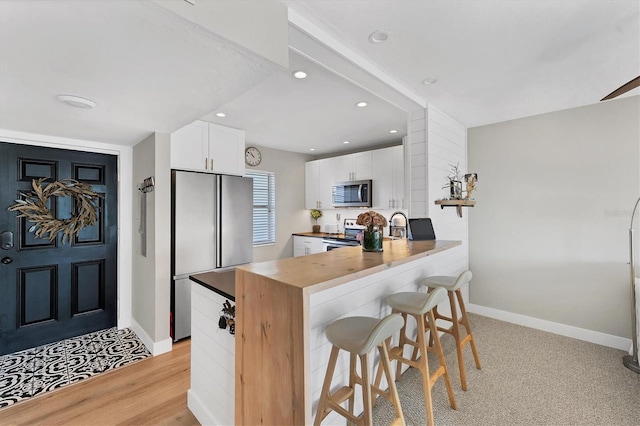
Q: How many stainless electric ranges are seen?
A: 1